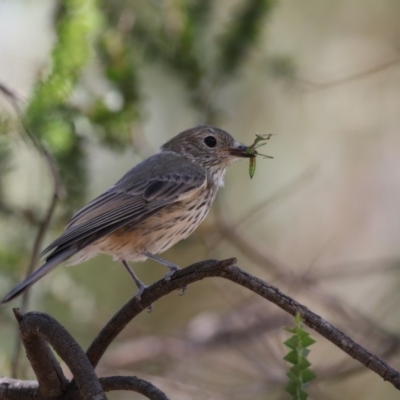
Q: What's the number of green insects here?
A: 1